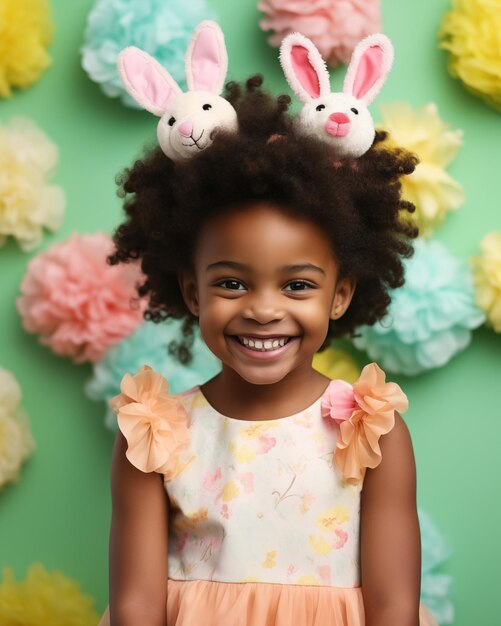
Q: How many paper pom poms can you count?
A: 14